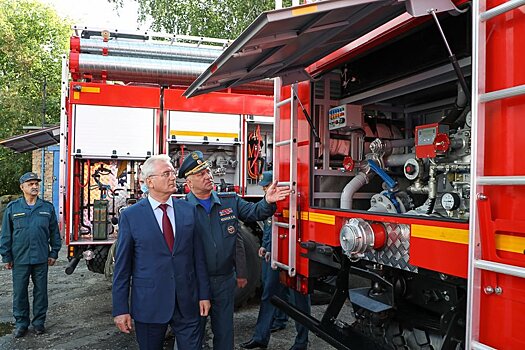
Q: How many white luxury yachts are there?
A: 0